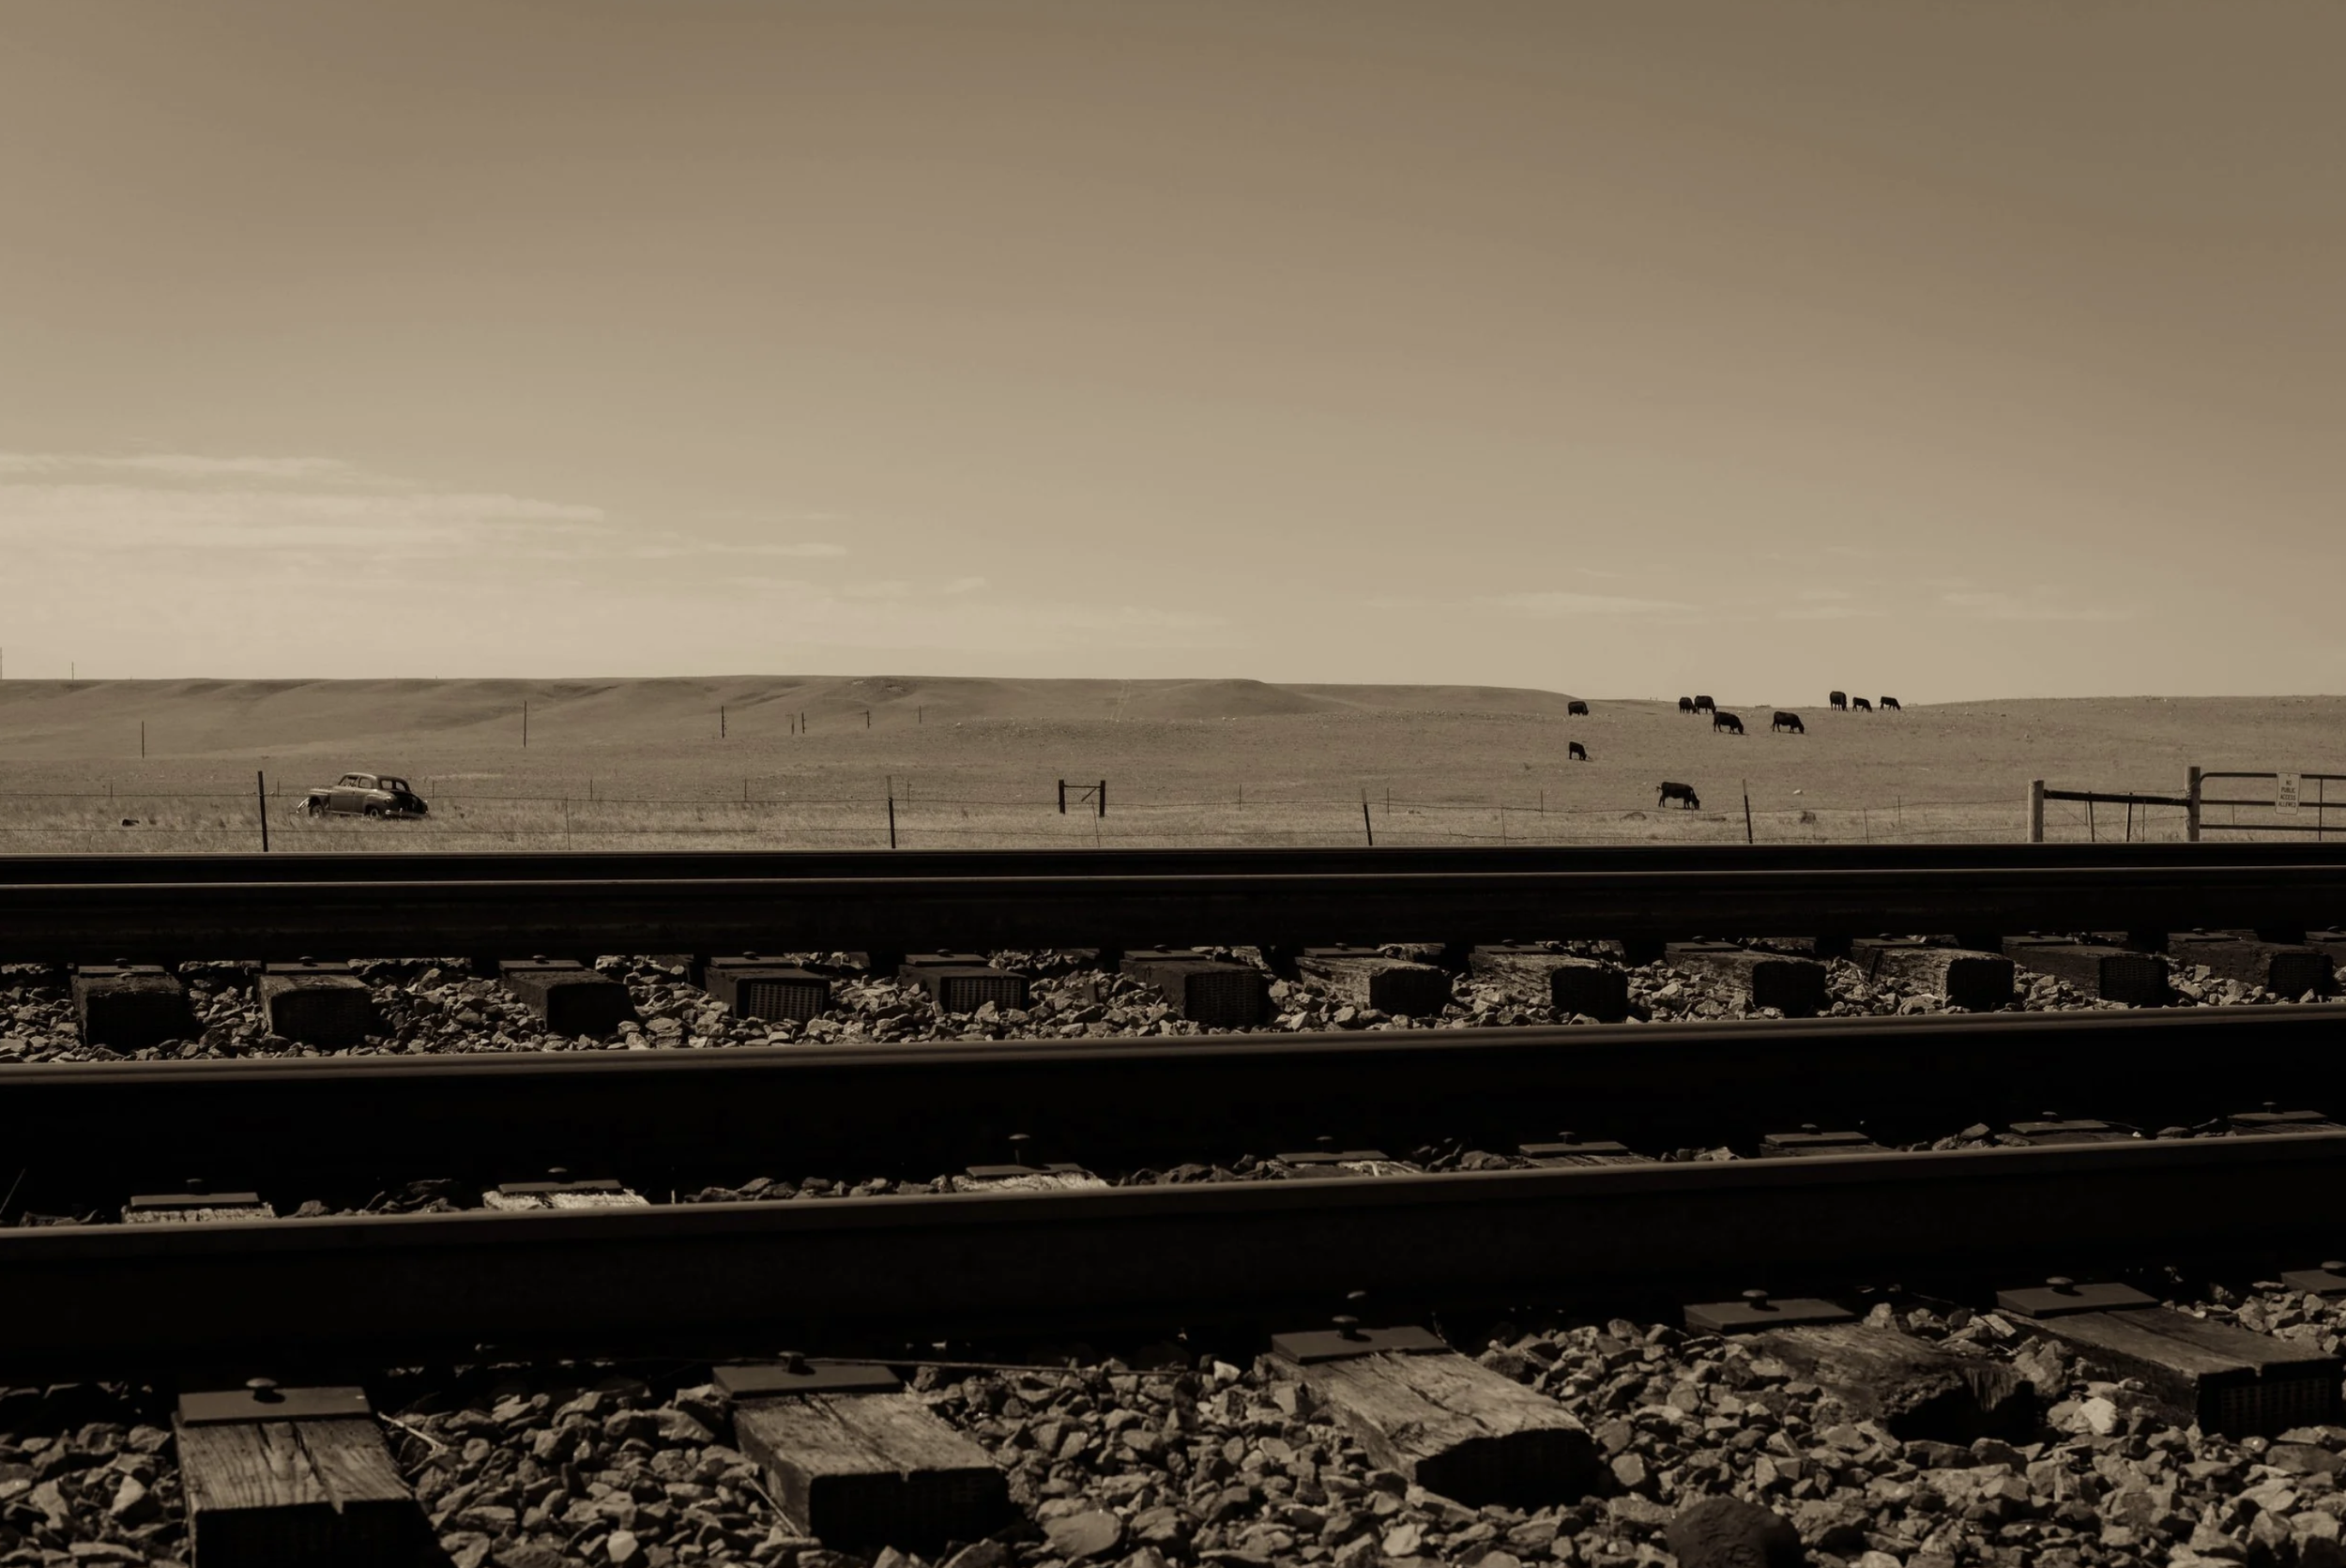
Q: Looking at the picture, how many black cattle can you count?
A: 10